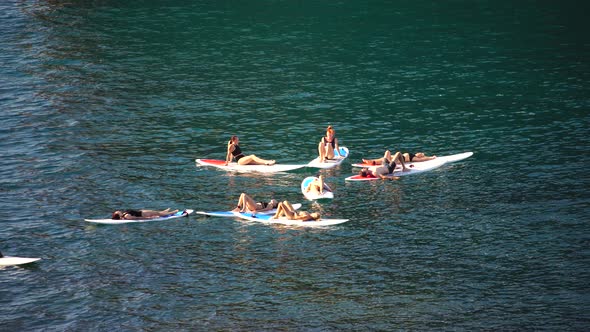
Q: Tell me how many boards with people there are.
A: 8